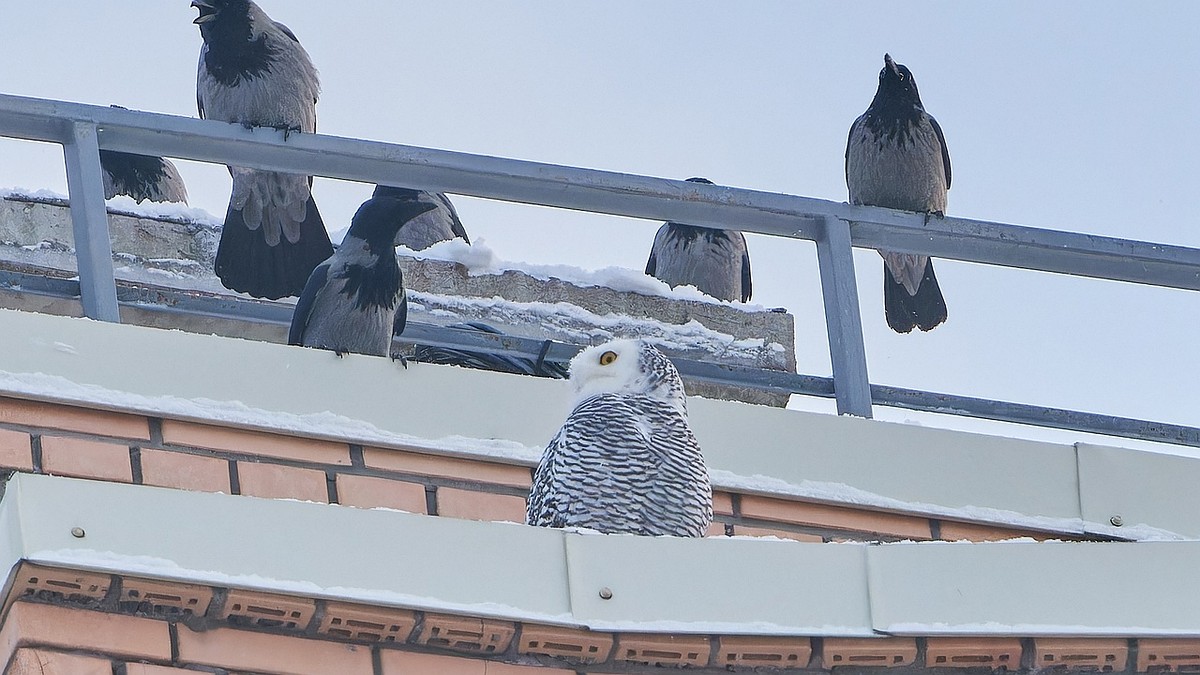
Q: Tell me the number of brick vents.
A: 12